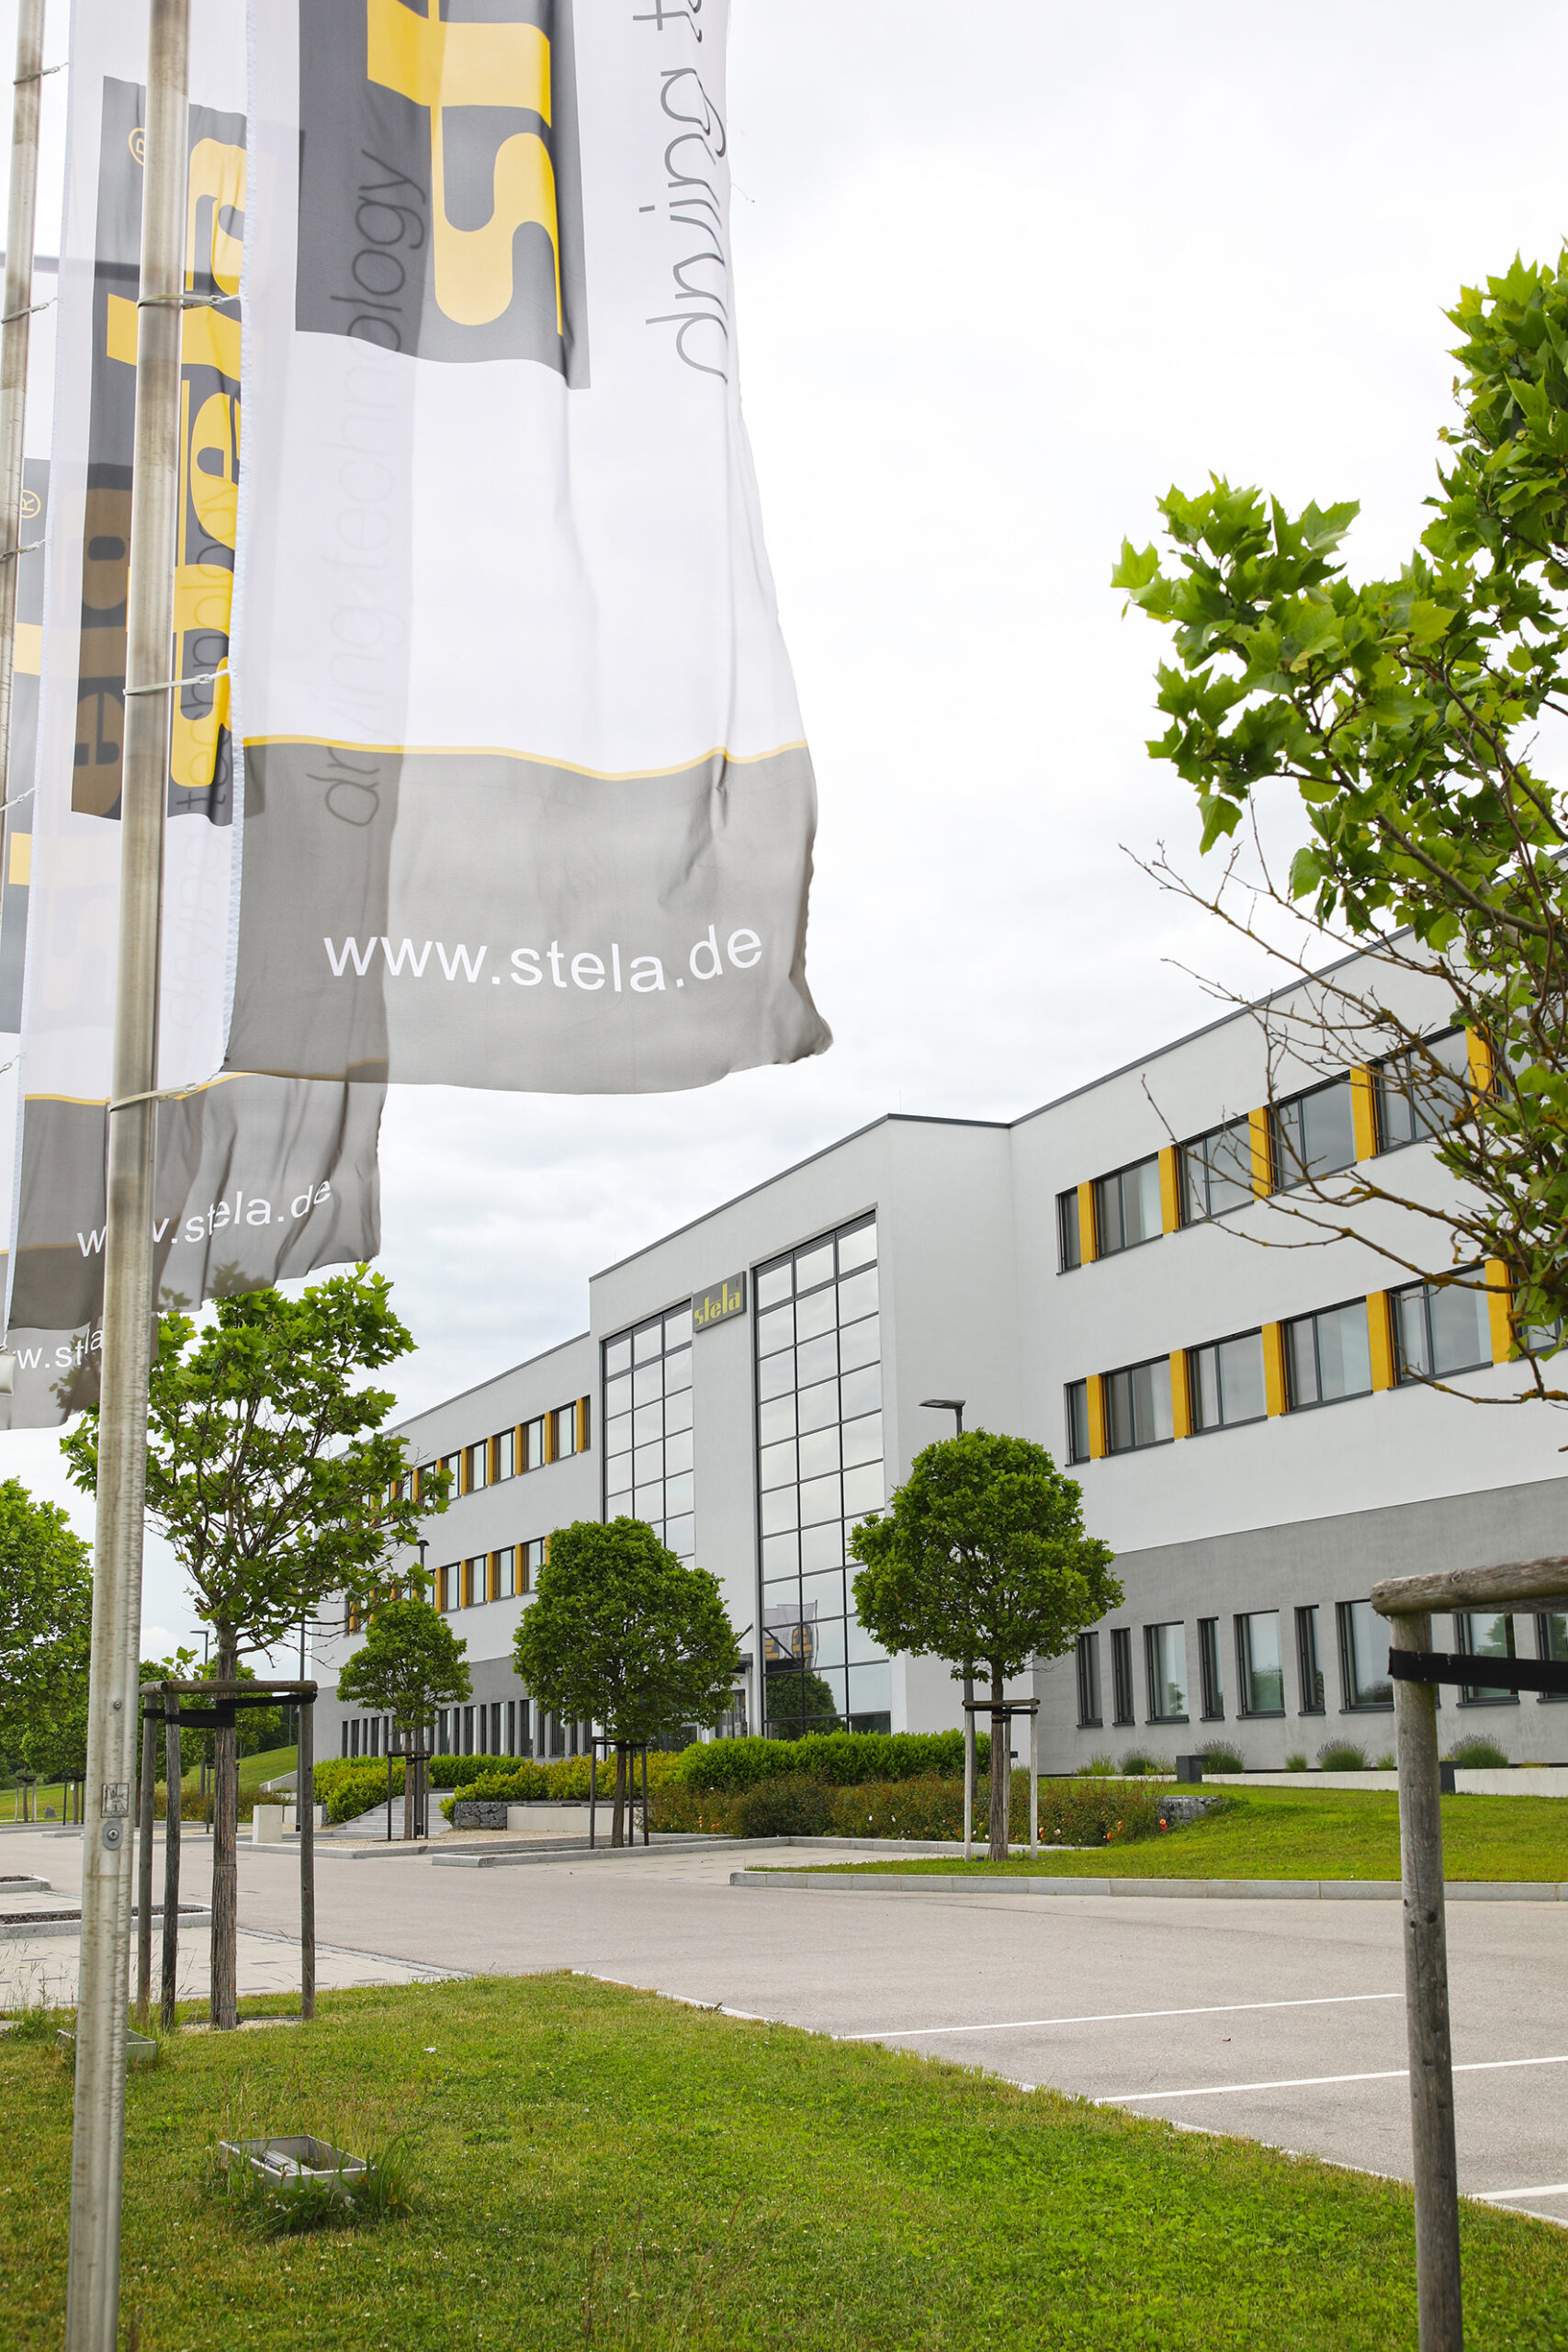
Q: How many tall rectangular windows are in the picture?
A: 2